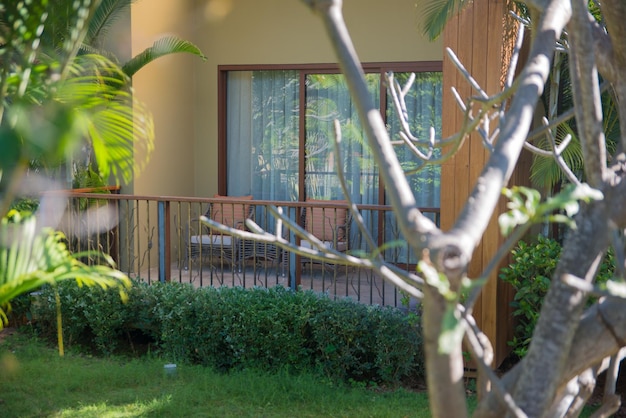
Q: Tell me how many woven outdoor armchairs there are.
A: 2